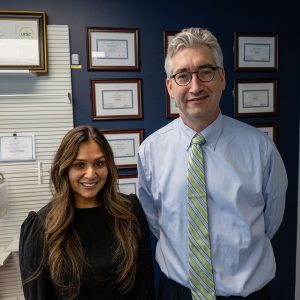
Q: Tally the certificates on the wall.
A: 11